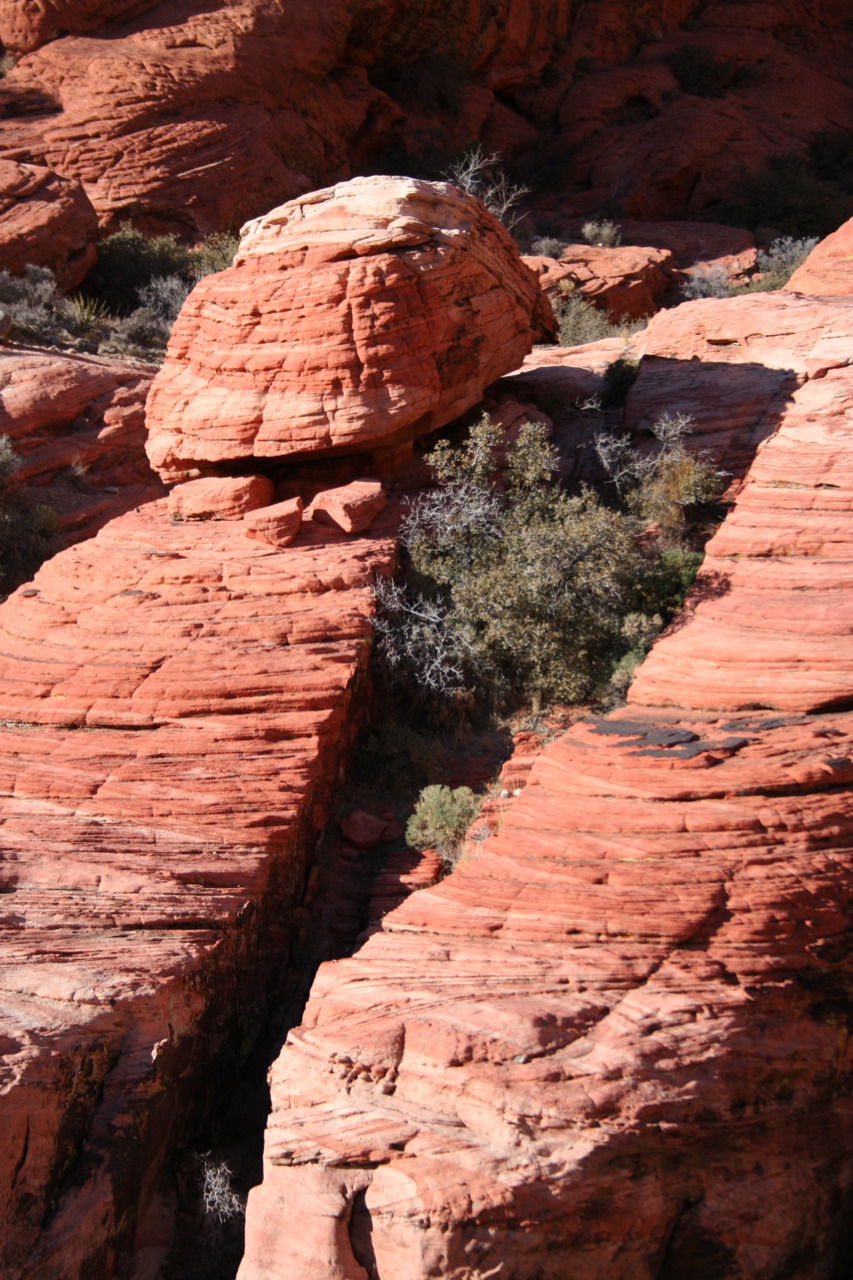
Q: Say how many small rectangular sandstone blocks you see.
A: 3